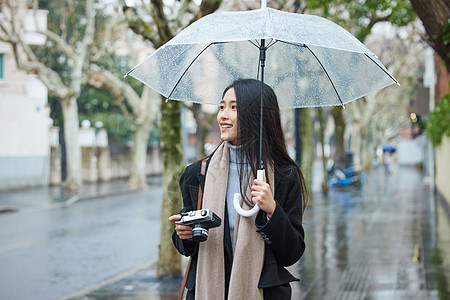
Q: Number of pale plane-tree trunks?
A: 2